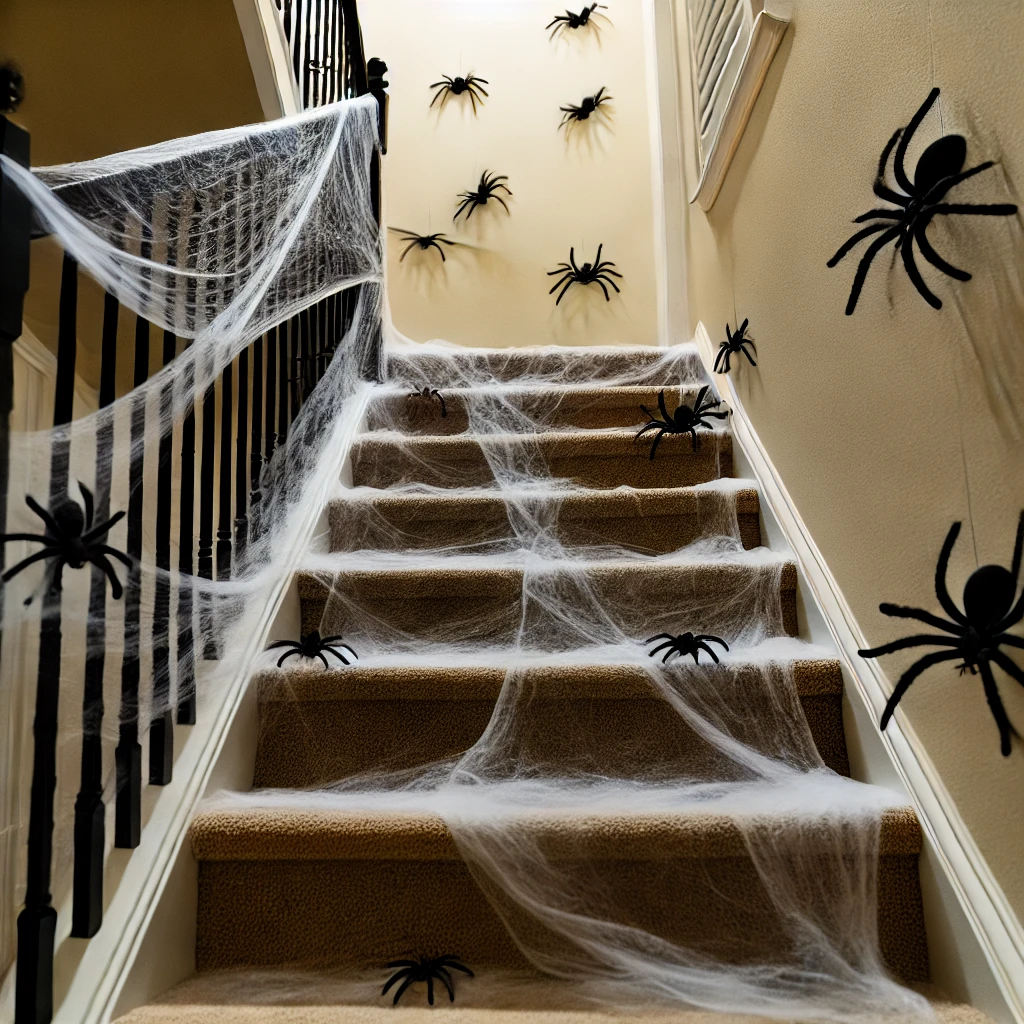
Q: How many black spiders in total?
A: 15